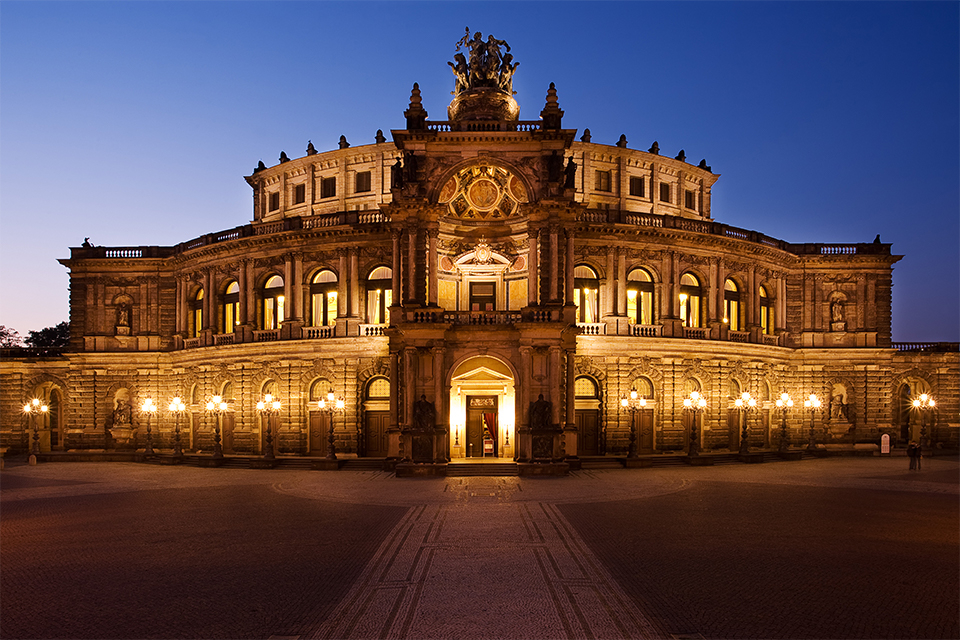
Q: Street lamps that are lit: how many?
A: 12